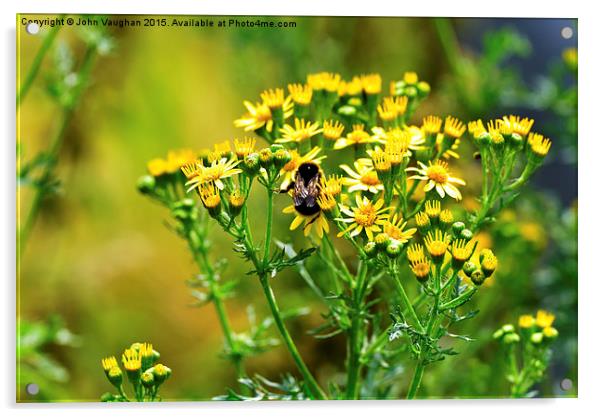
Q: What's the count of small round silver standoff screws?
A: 4